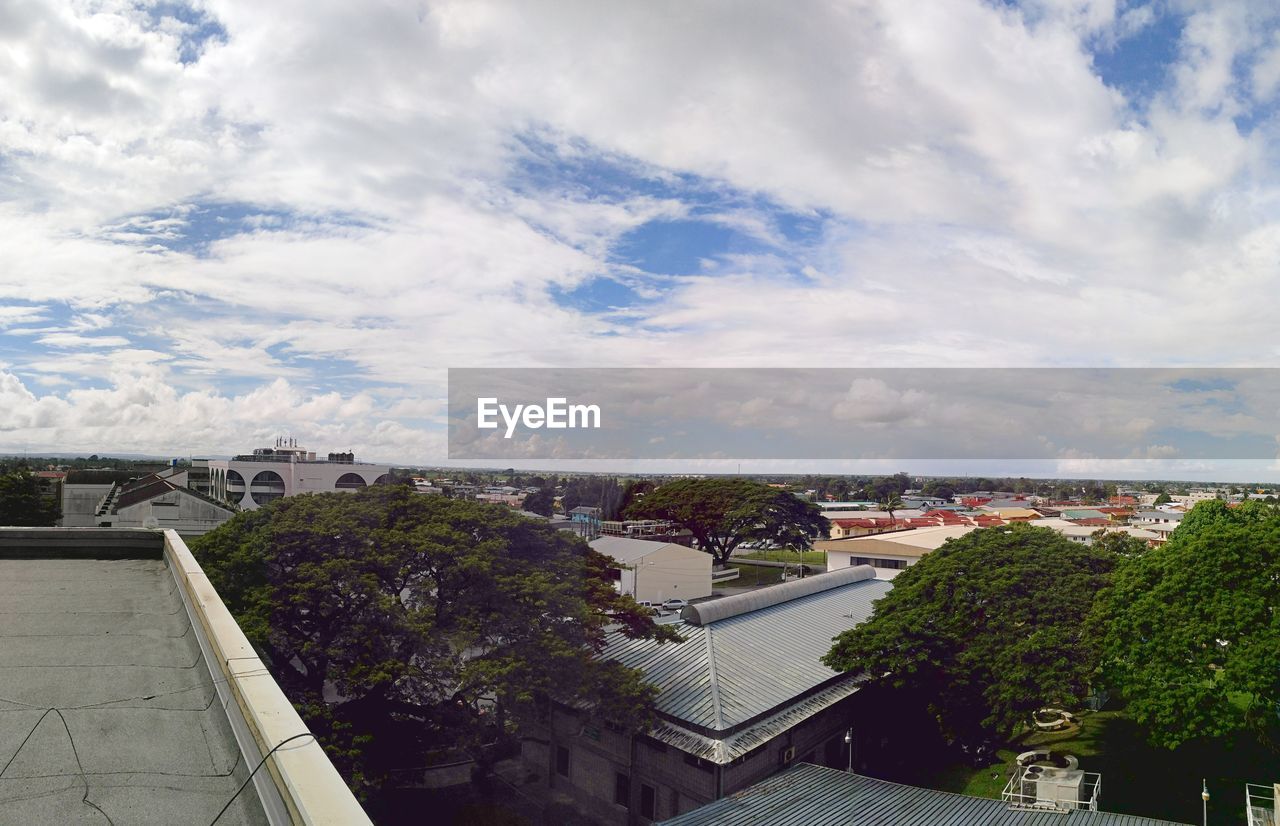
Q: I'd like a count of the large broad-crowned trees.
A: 4